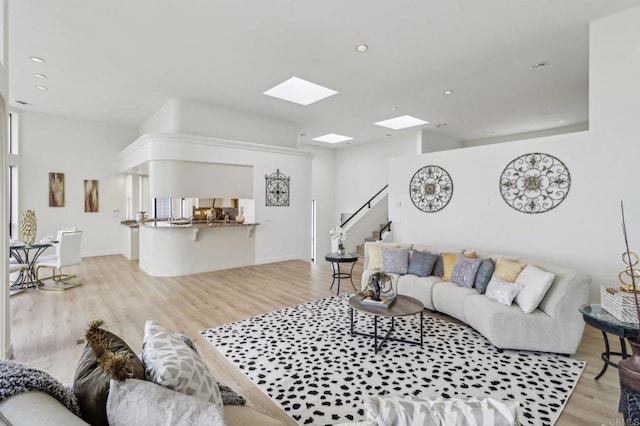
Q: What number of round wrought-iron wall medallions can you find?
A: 2